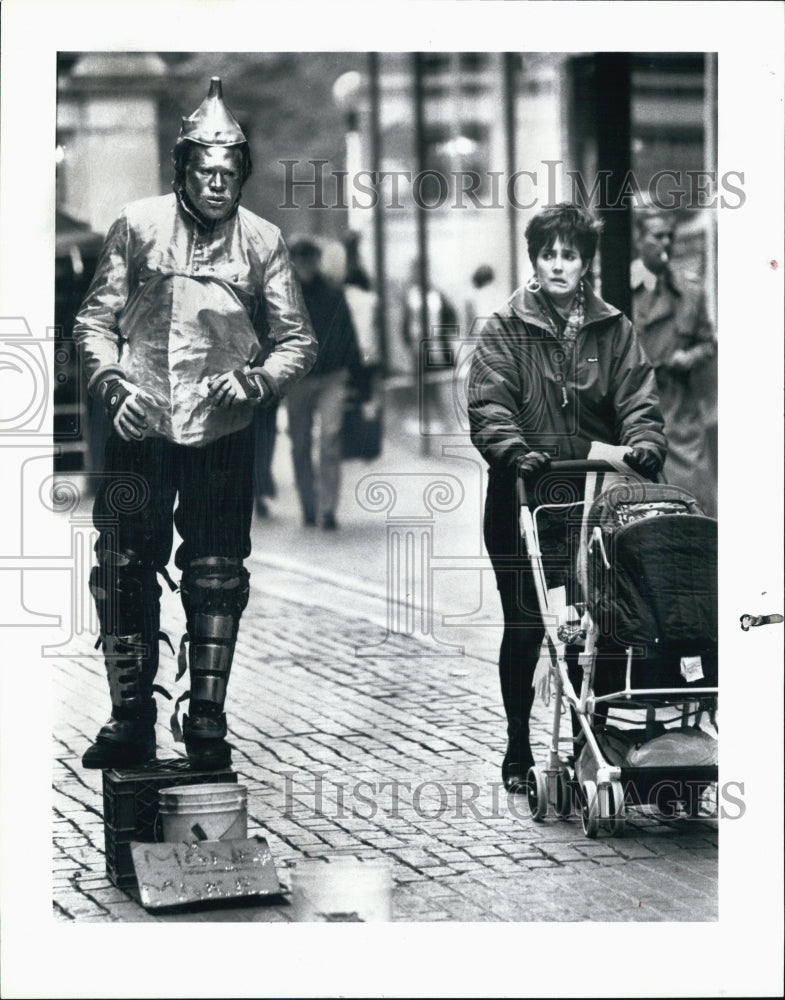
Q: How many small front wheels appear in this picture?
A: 4